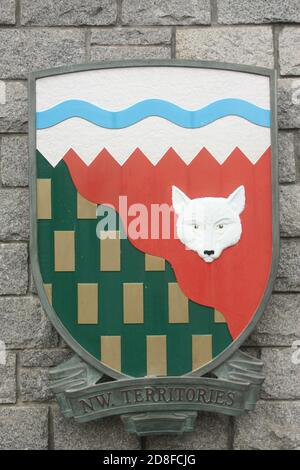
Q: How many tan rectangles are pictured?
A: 13